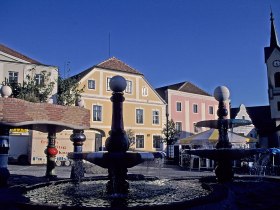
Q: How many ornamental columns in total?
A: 5